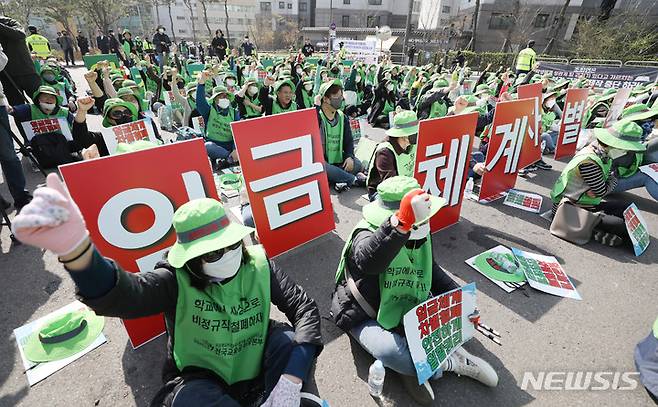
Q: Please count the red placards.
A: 6